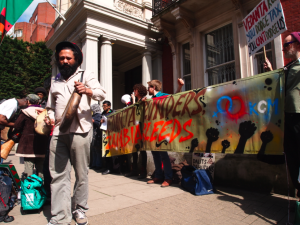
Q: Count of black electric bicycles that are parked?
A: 0